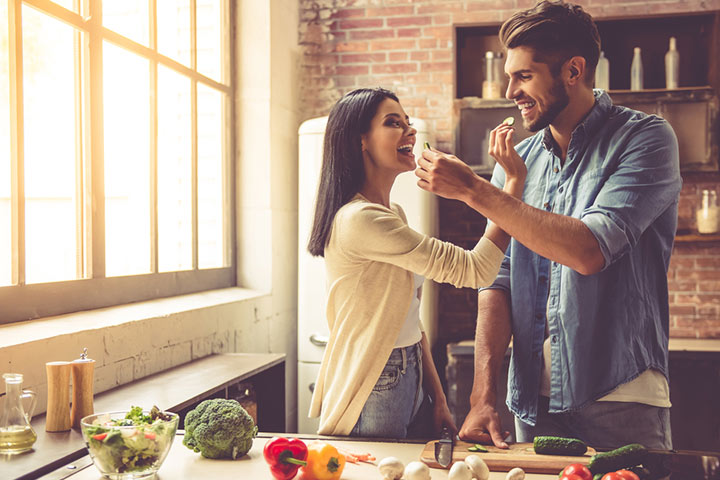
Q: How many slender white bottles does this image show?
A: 3